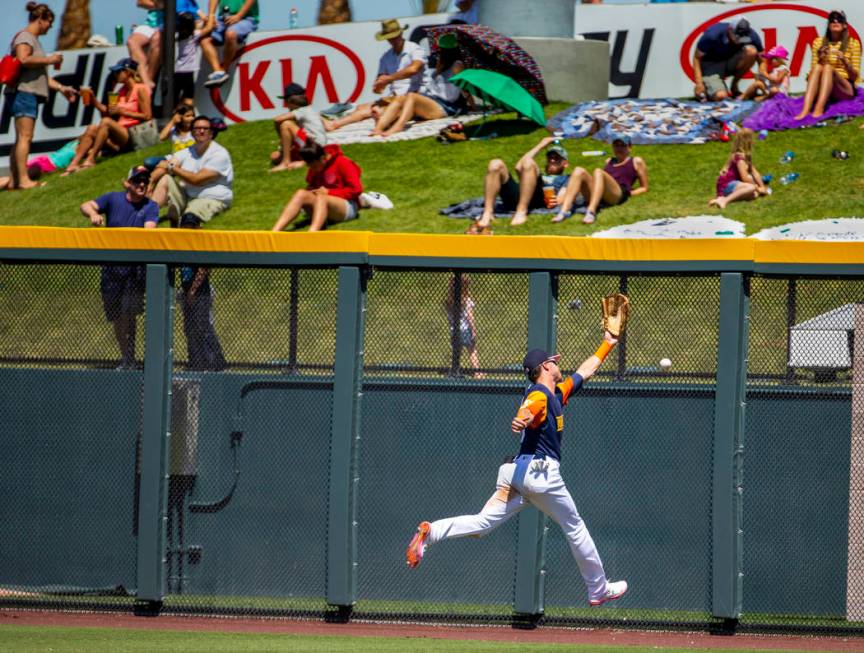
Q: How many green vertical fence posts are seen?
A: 4